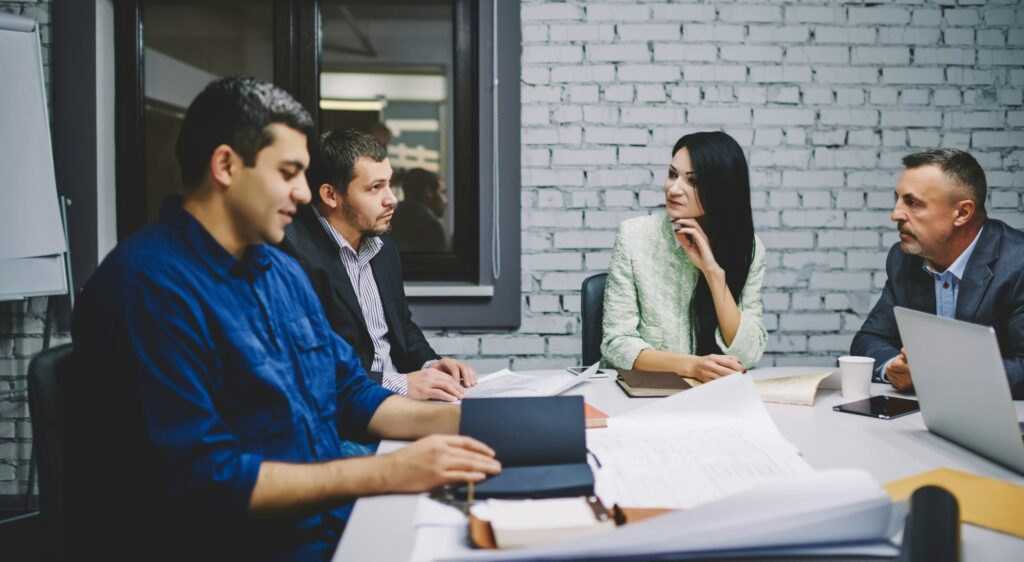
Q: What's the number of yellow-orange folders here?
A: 1